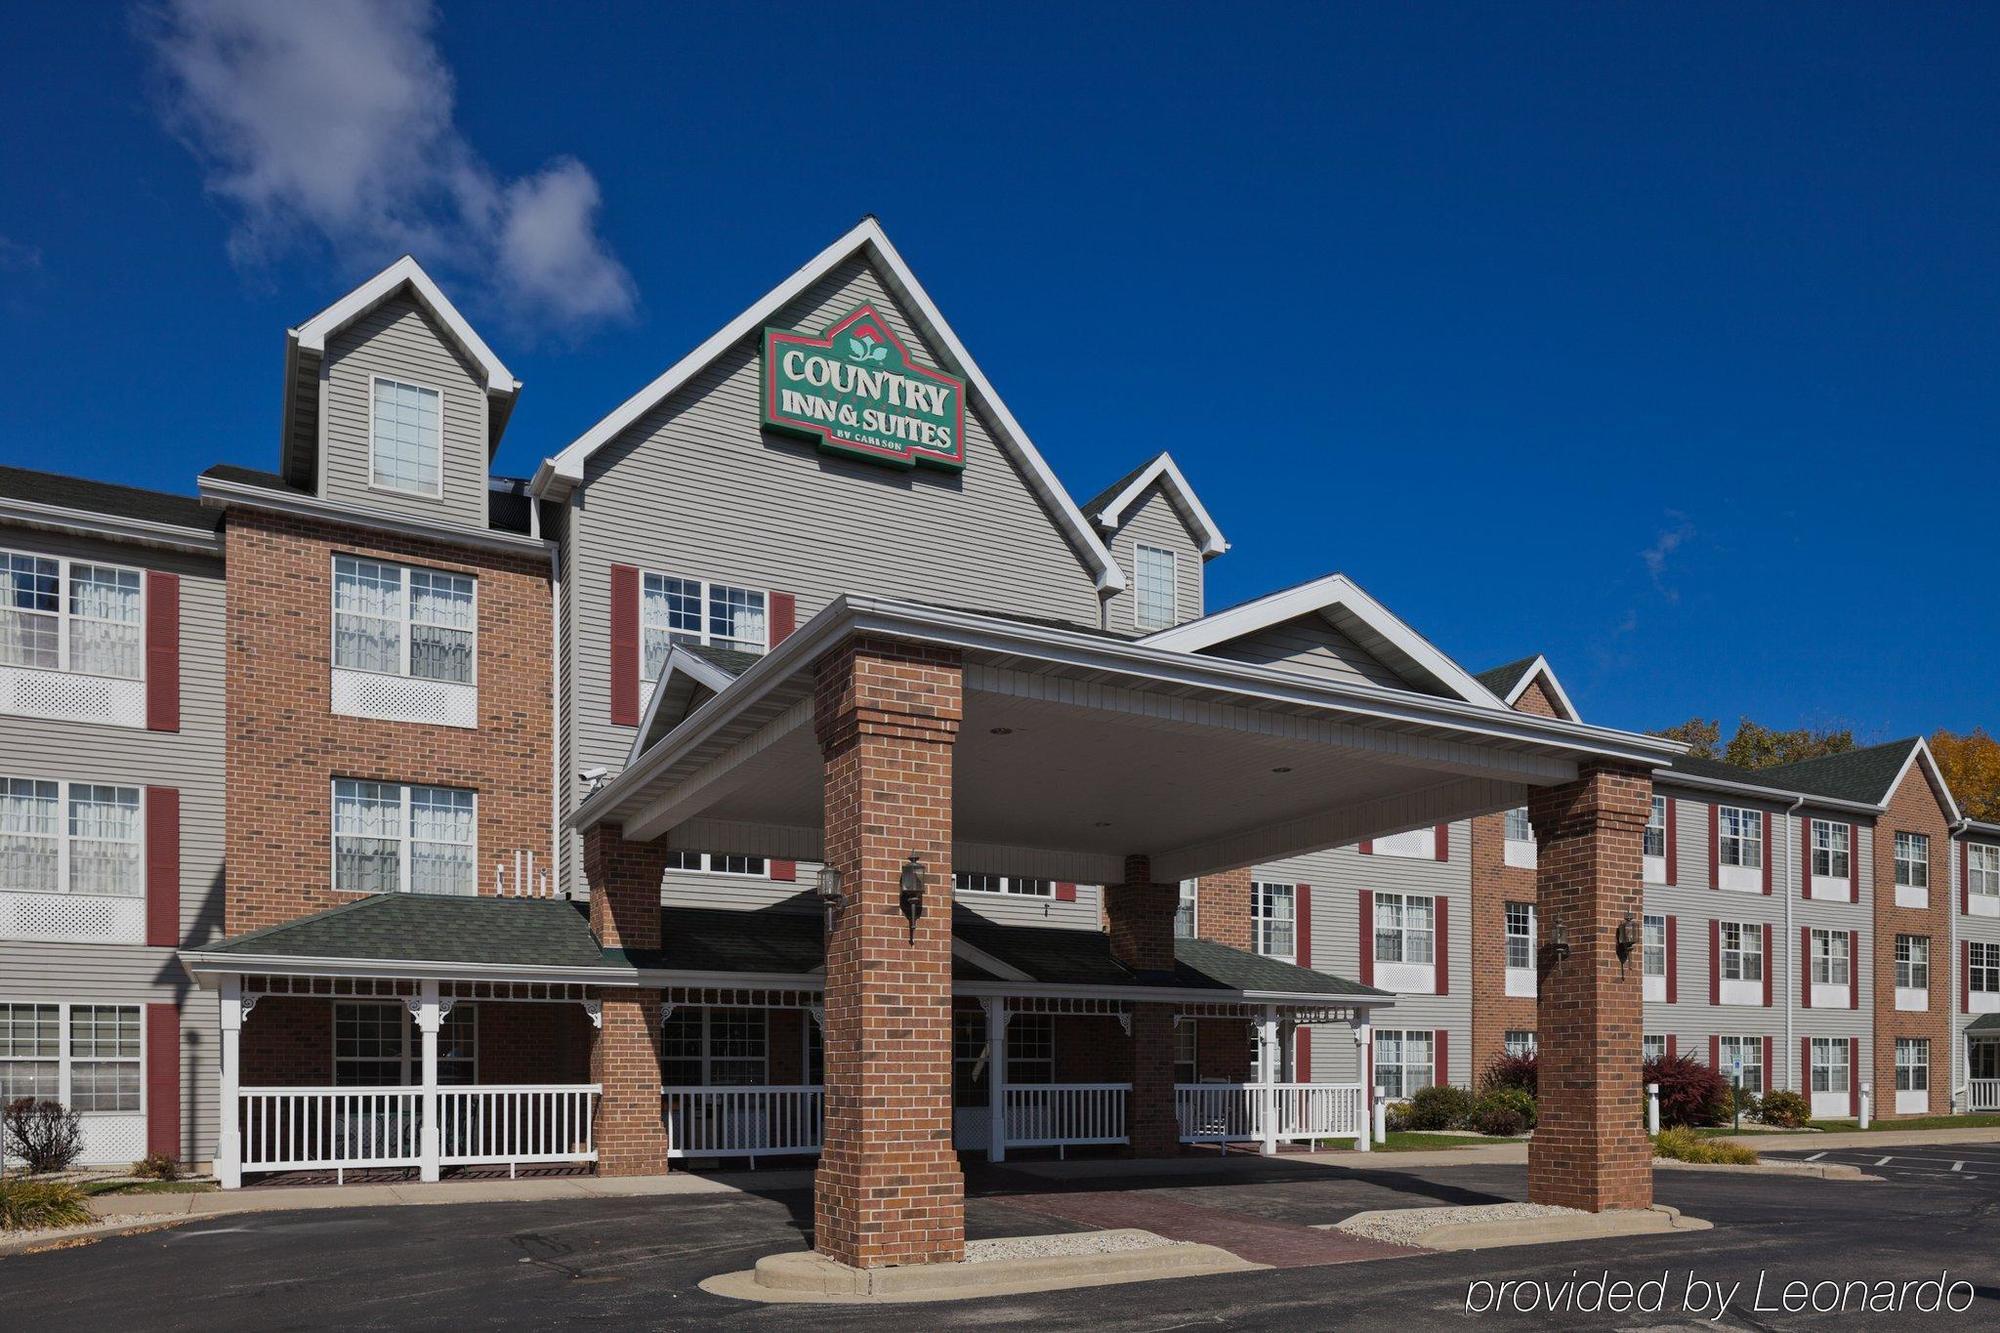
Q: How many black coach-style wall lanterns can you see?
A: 4